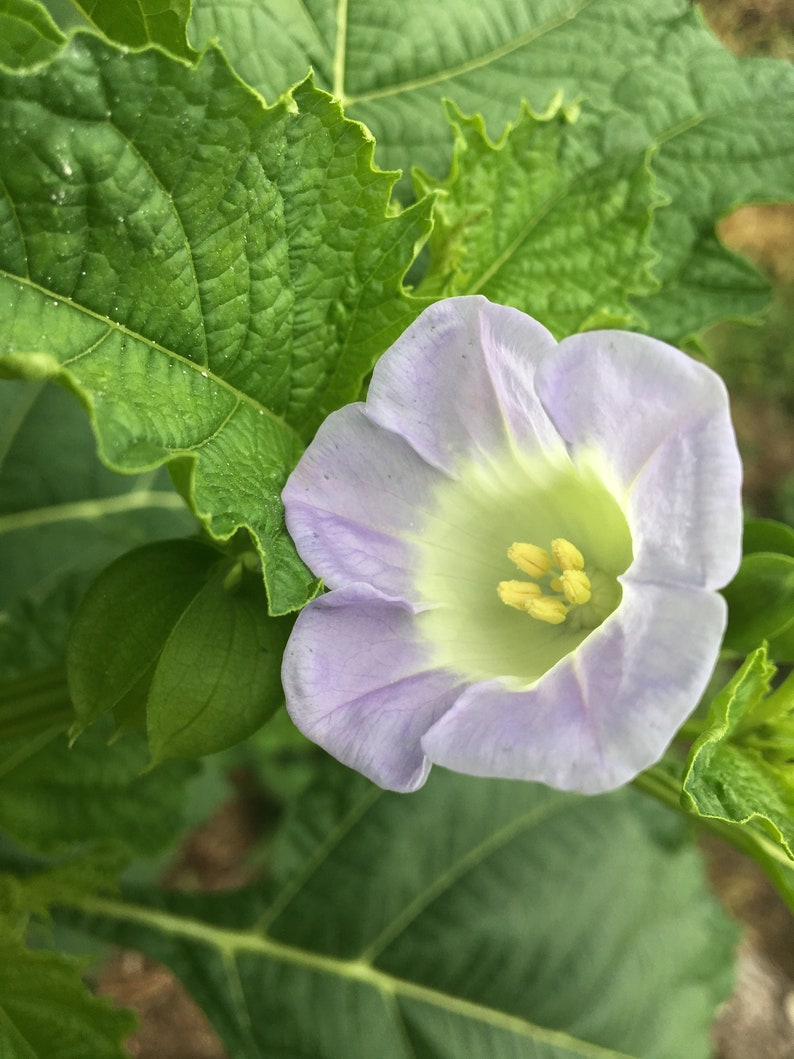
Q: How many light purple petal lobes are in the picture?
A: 5